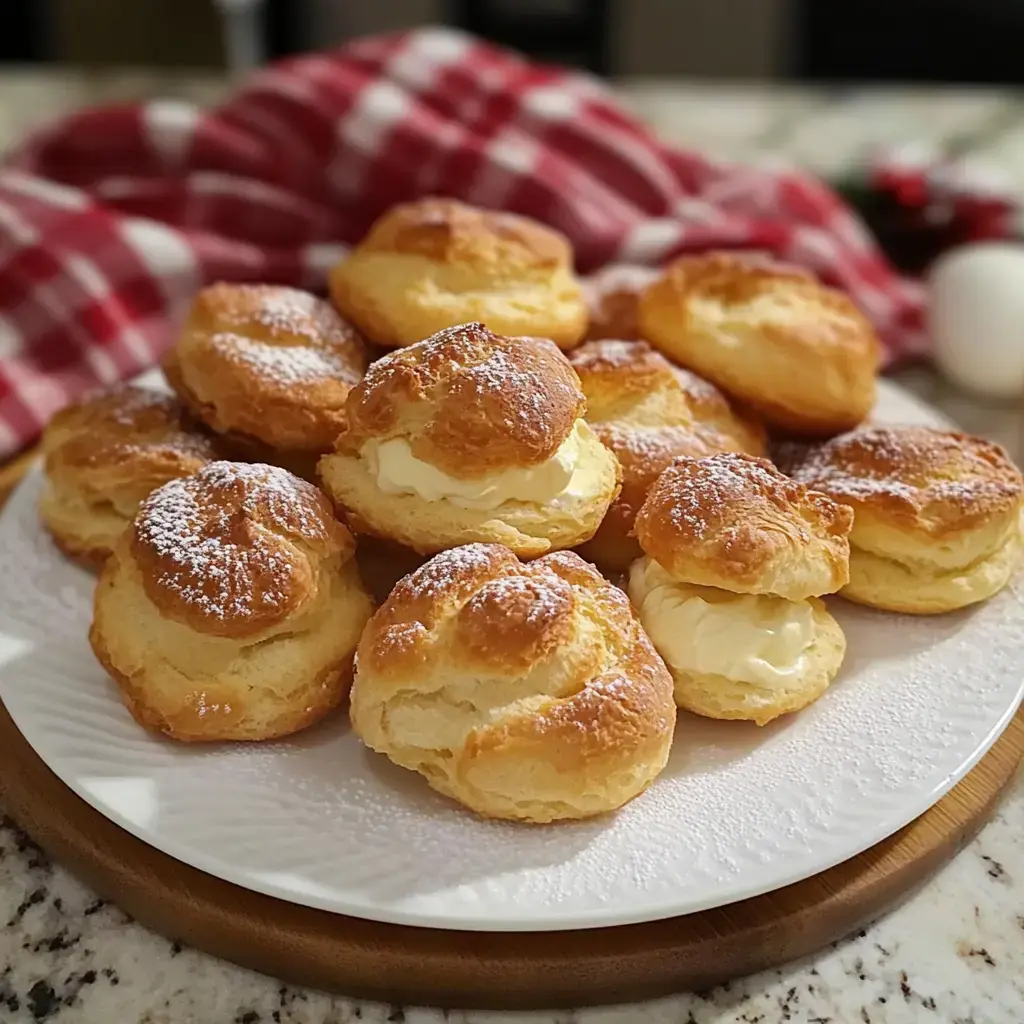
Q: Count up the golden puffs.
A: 11